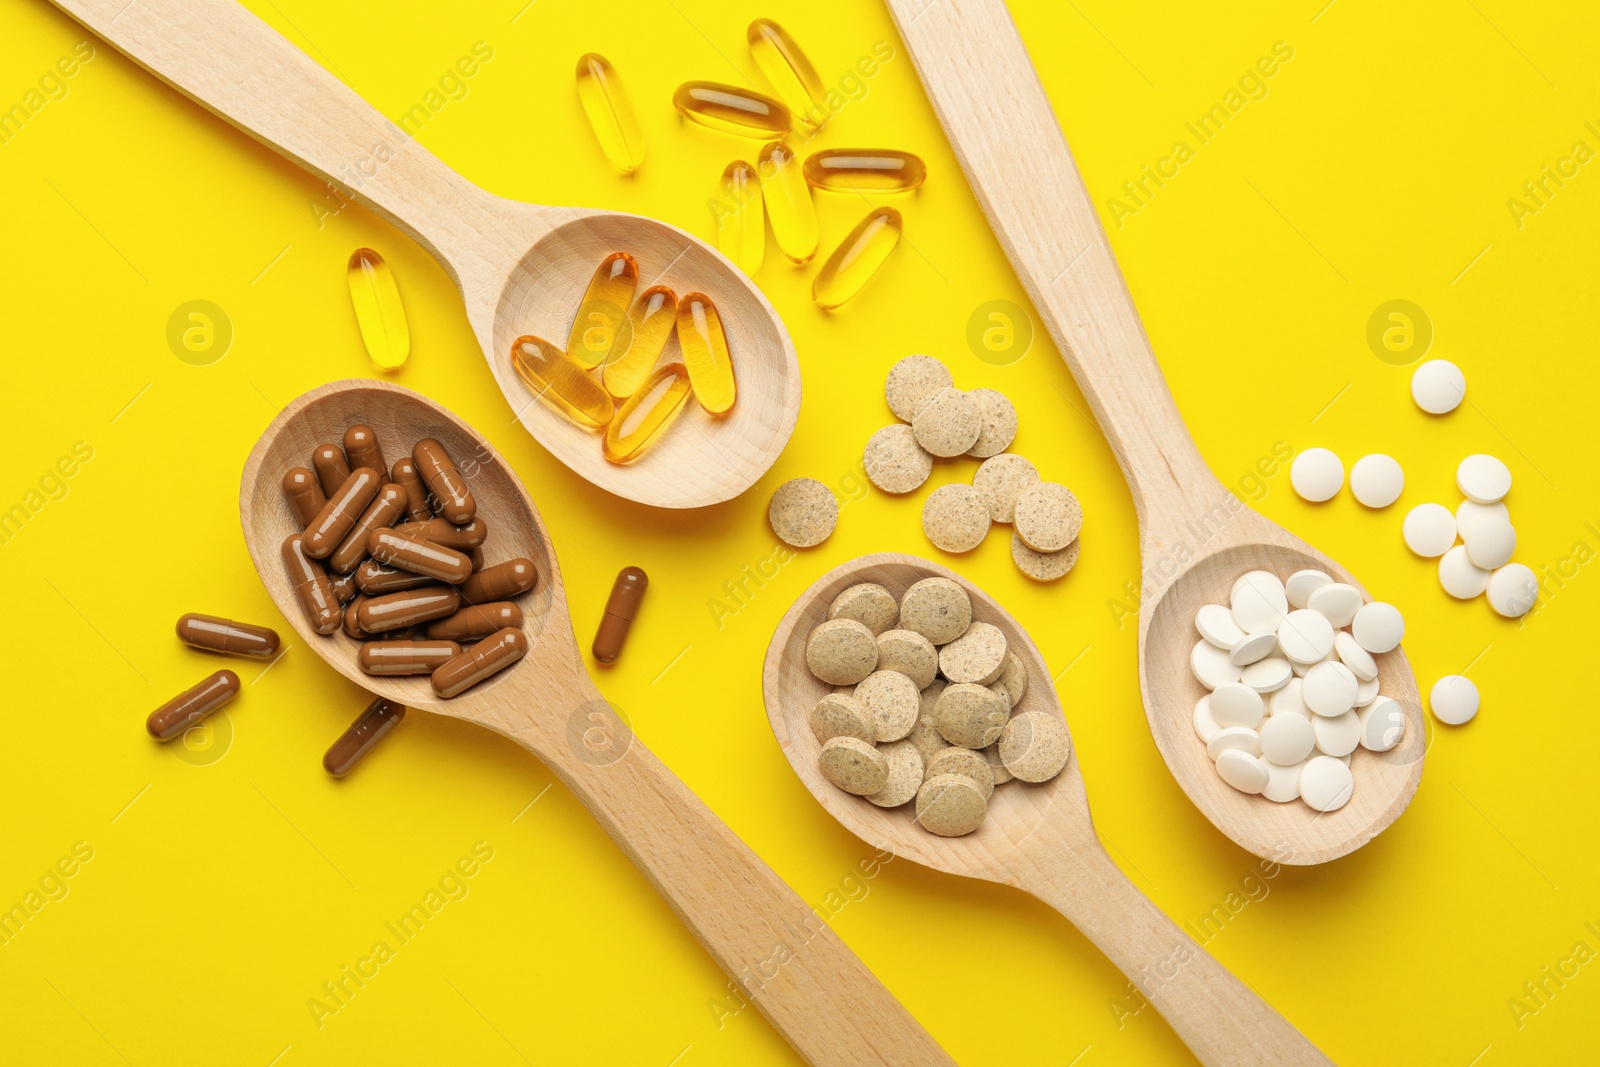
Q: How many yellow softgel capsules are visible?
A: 13